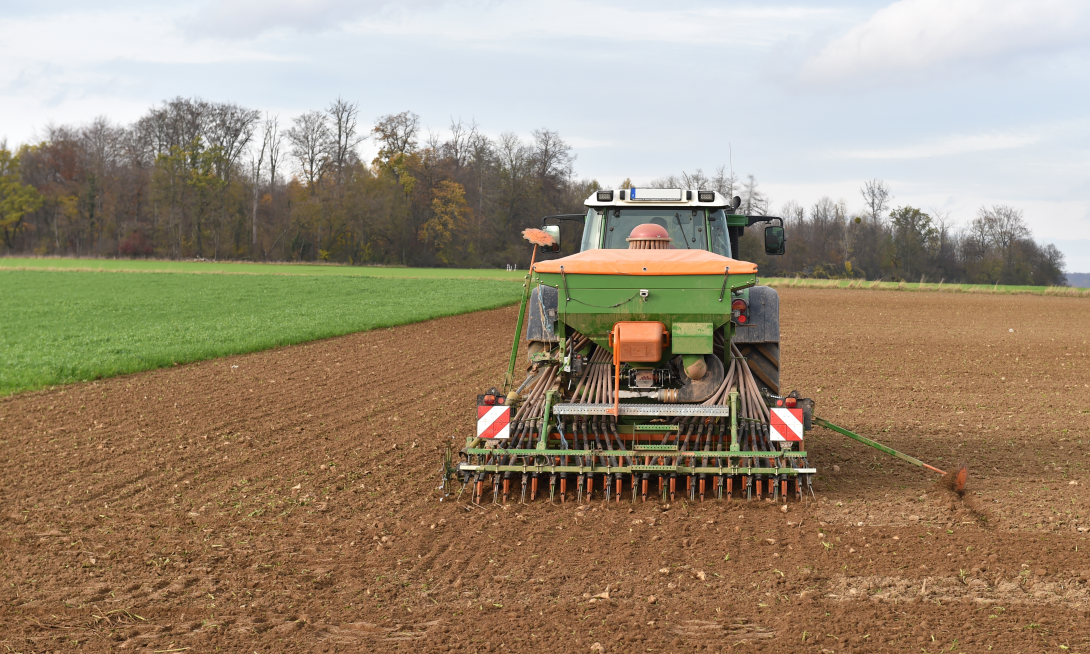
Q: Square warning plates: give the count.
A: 2